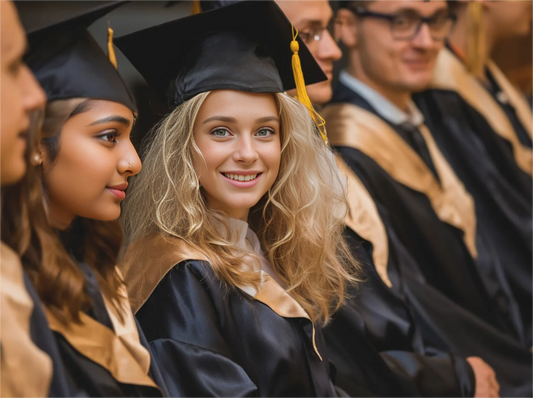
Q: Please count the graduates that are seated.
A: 6